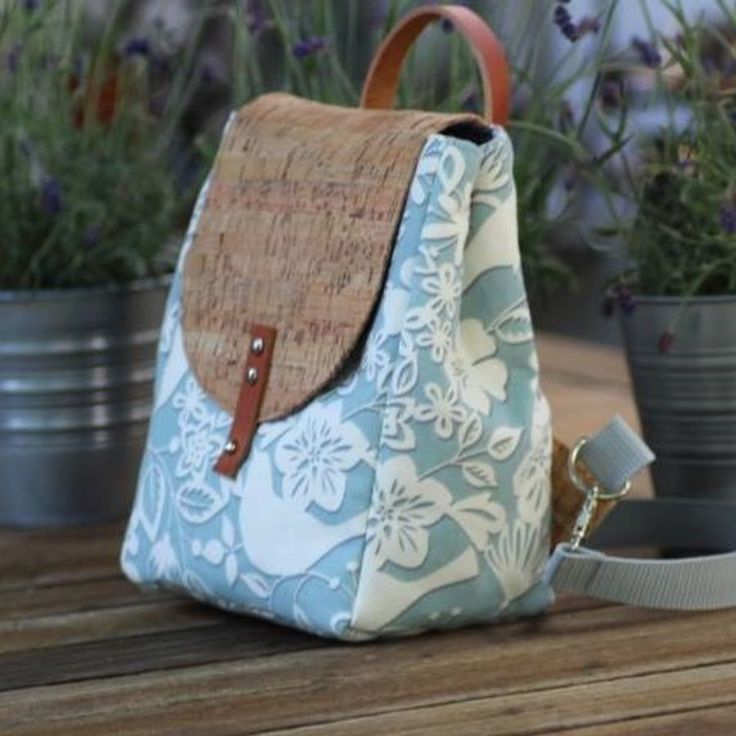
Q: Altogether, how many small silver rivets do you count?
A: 3